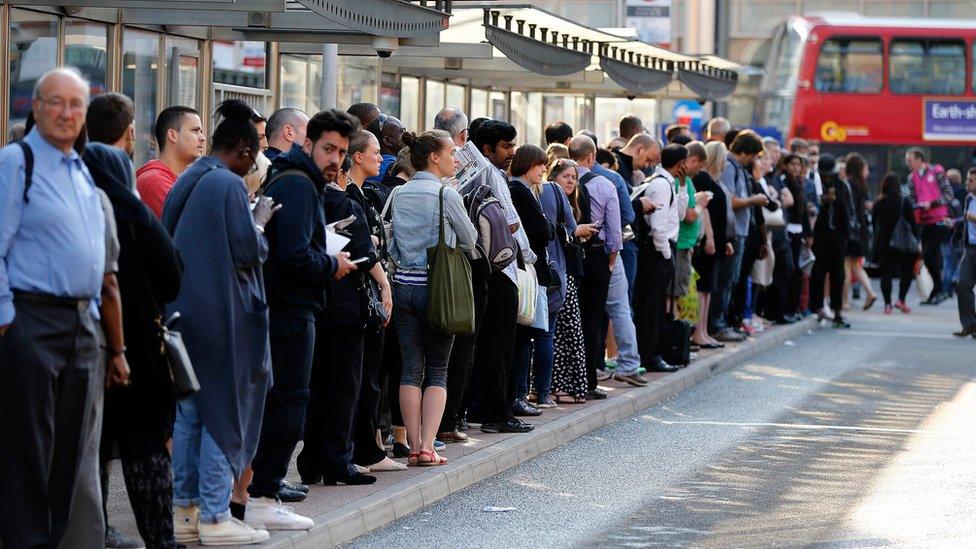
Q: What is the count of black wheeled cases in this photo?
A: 1